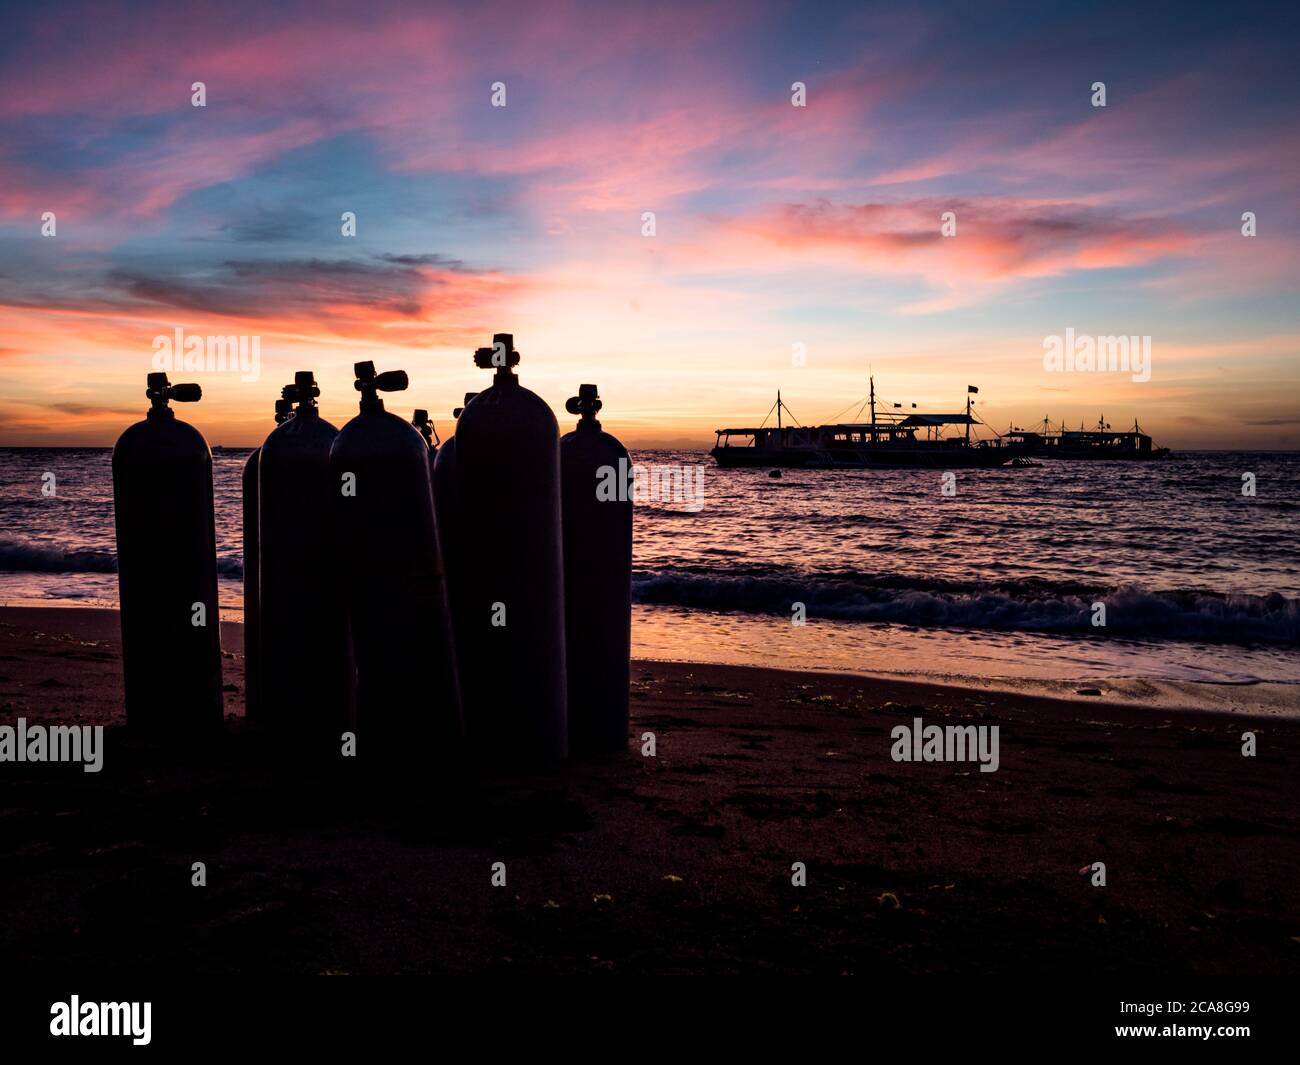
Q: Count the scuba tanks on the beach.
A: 8